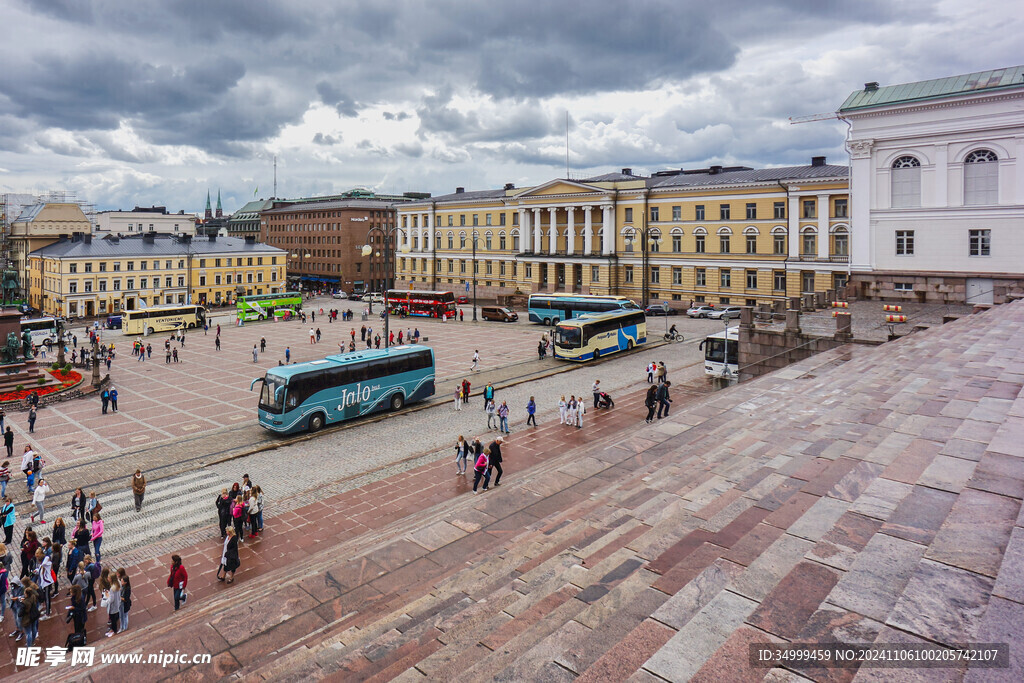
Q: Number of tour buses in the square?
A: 8